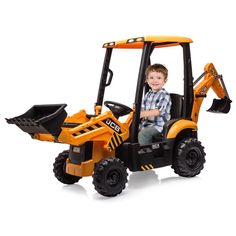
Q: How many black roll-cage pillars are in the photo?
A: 4